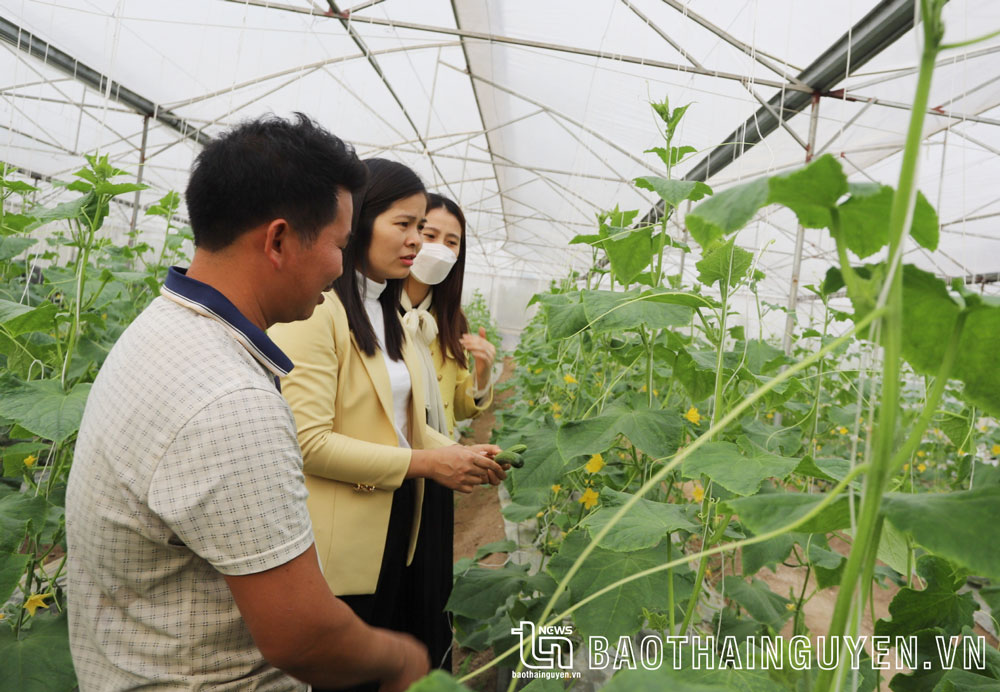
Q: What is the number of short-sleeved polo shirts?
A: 1